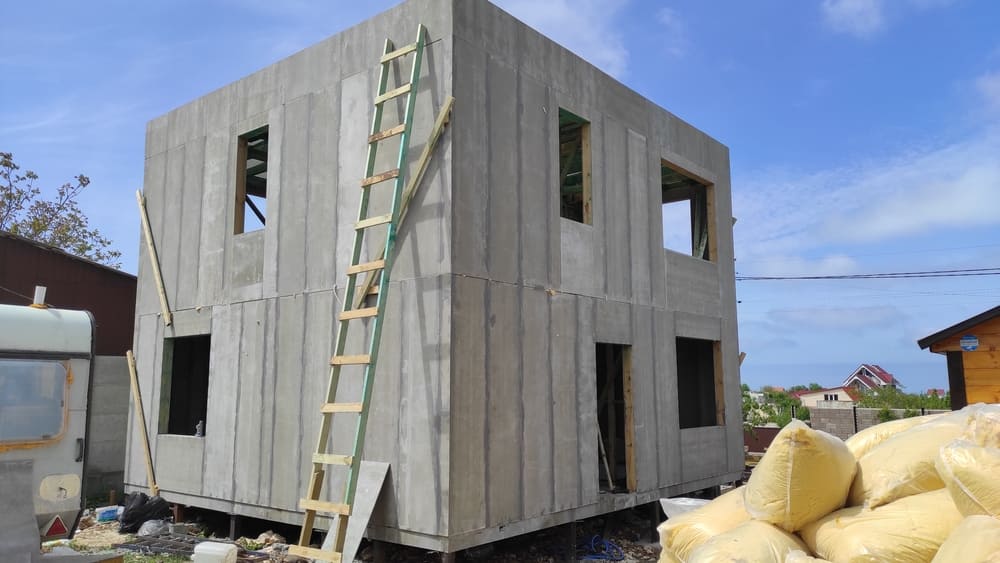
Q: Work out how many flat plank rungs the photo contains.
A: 12